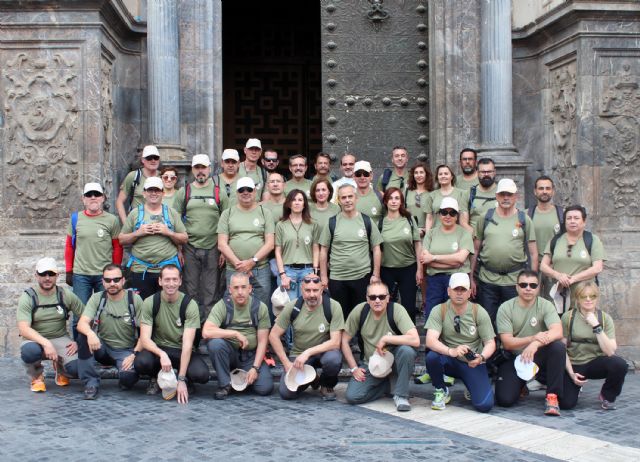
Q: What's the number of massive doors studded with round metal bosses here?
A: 1